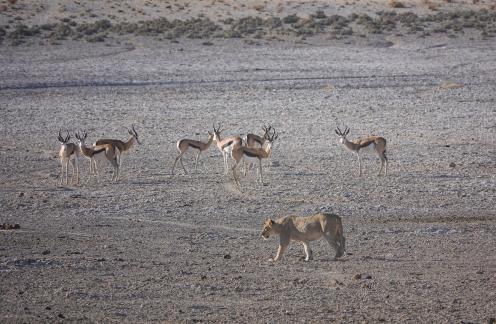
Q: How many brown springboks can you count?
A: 8